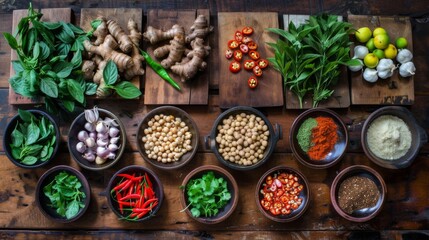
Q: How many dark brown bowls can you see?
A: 11